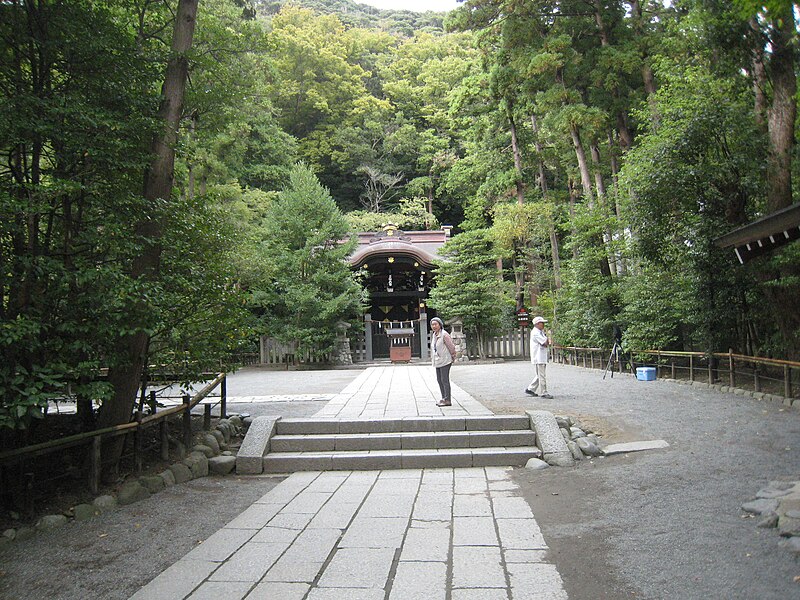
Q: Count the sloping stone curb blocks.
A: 2